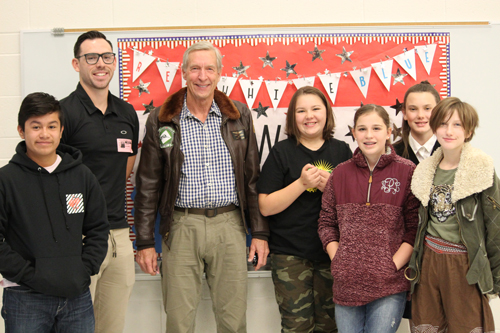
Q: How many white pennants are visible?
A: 12